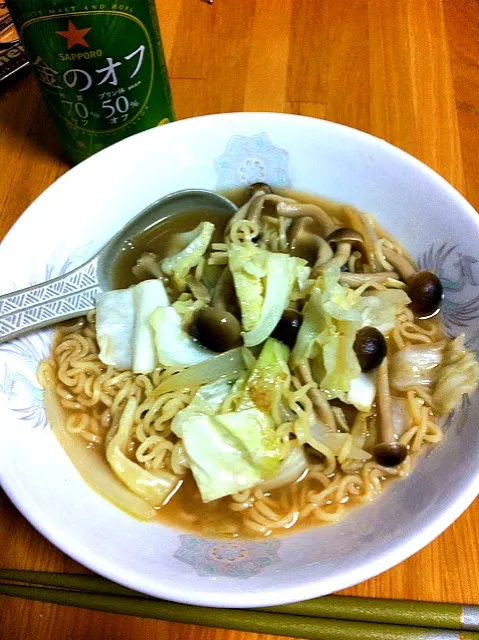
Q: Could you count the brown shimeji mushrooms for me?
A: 7